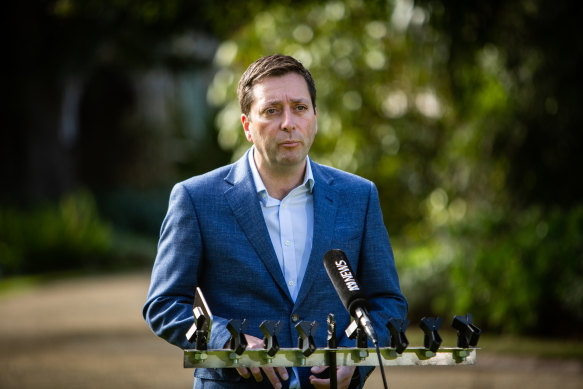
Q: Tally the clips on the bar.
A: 8